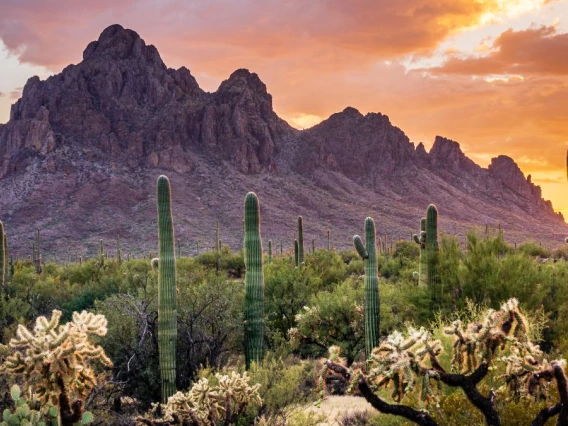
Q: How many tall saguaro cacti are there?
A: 4